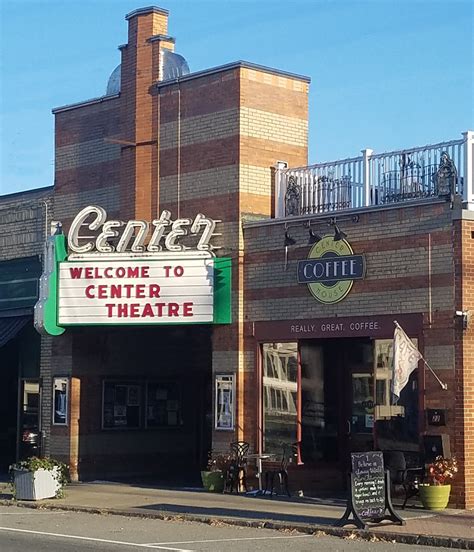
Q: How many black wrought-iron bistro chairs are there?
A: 2